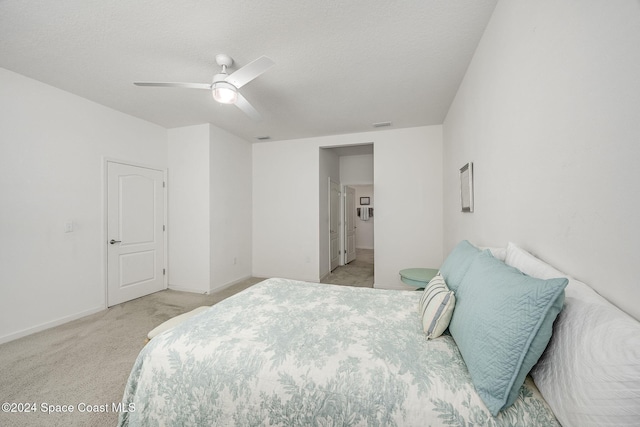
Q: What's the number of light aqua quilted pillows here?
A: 2